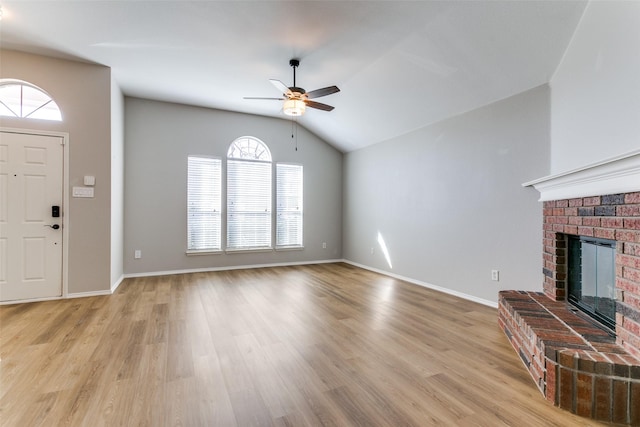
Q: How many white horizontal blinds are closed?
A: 3